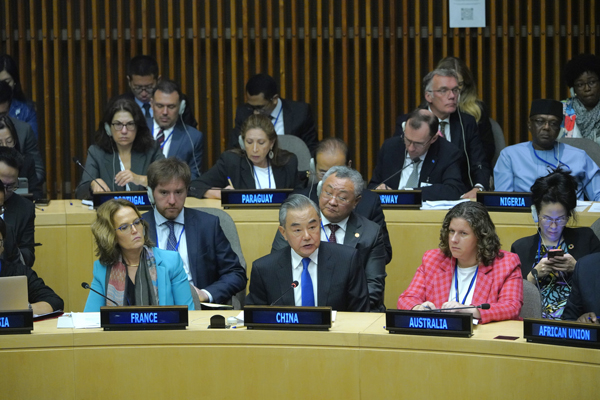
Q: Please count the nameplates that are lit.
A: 9